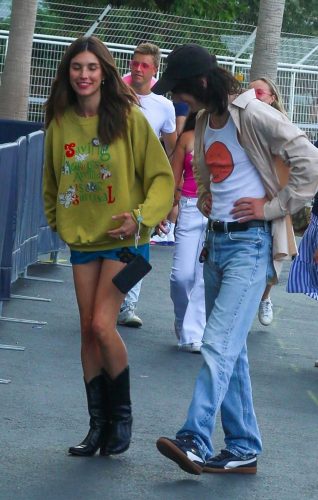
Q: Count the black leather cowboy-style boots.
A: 2